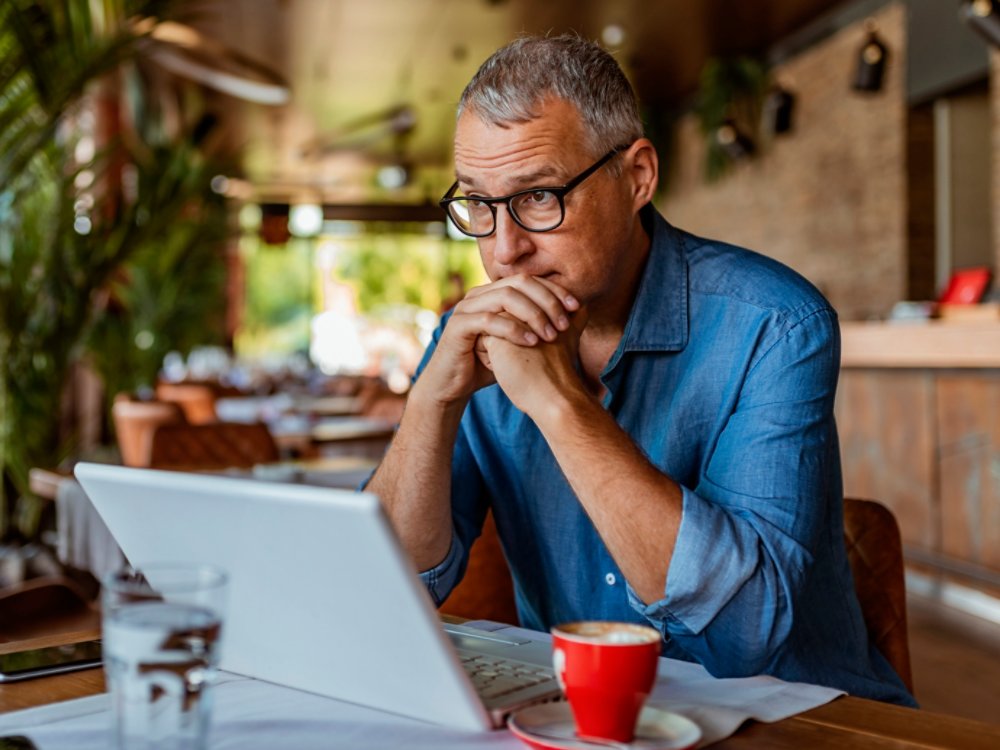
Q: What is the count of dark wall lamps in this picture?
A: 4